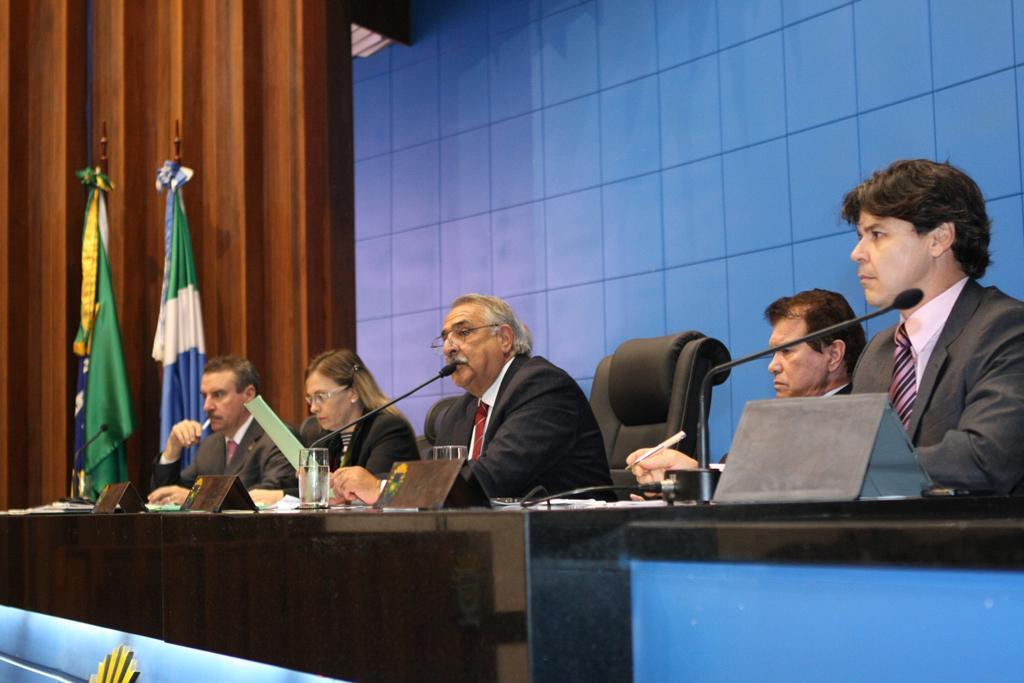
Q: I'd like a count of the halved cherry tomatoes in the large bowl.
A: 0